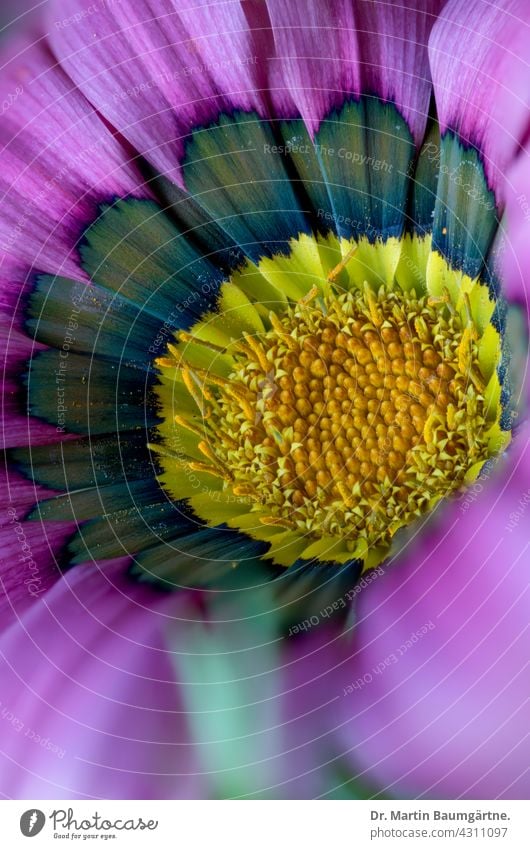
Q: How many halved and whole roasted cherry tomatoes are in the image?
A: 0